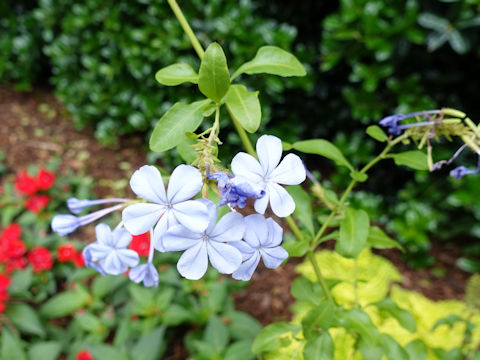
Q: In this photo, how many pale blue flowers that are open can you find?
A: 5